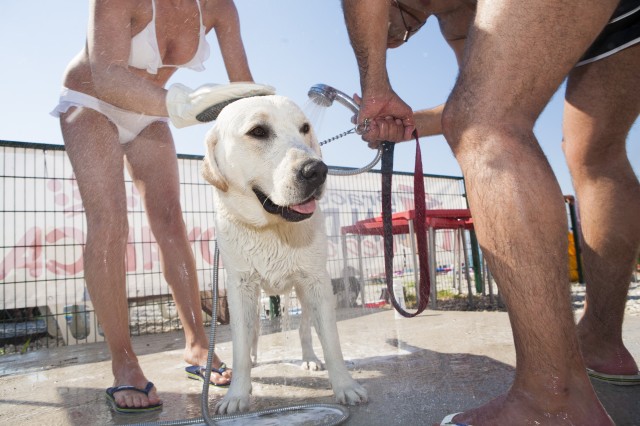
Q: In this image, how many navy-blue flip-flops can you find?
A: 2